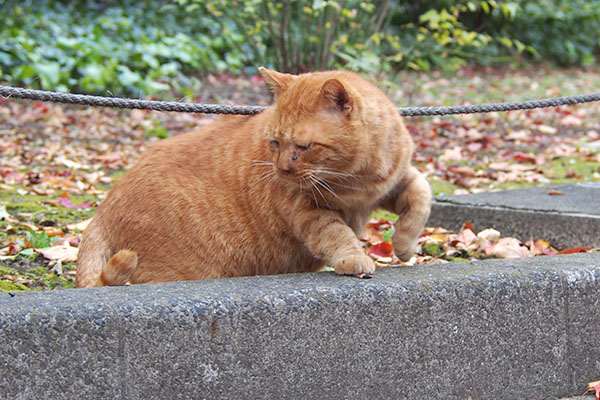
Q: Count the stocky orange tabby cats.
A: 1